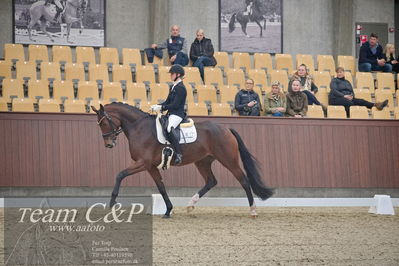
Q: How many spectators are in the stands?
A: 9